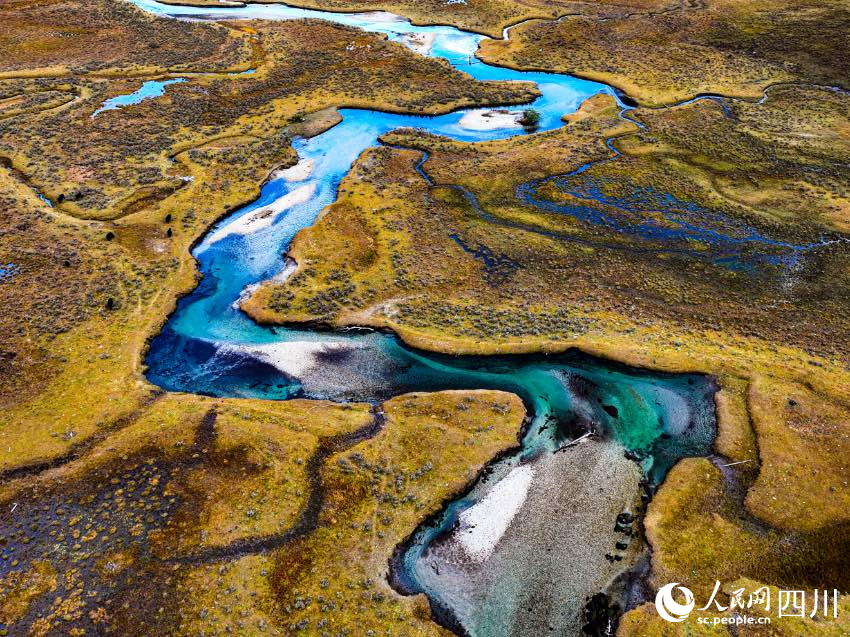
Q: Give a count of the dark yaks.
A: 7